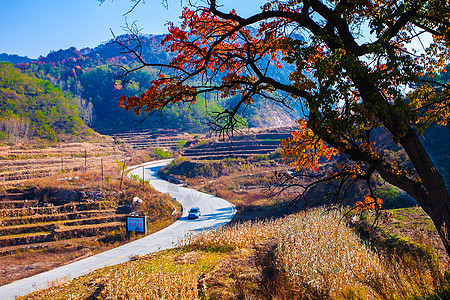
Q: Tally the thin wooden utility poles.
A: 5